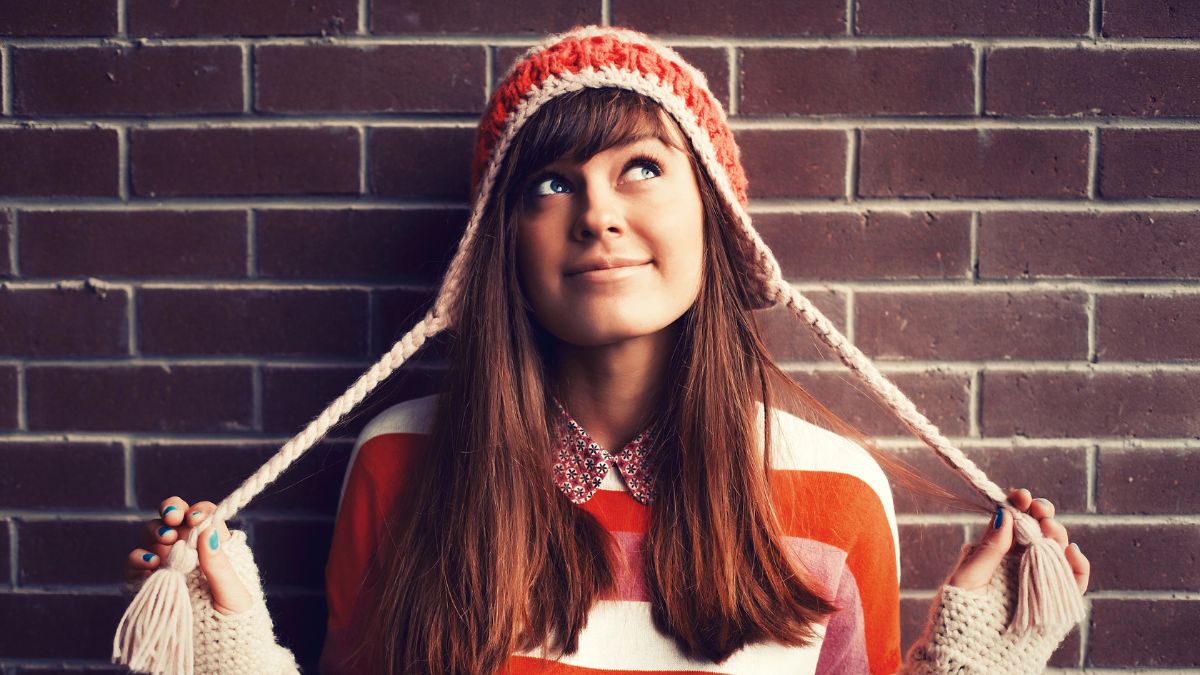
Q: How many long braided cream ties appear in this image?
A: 2